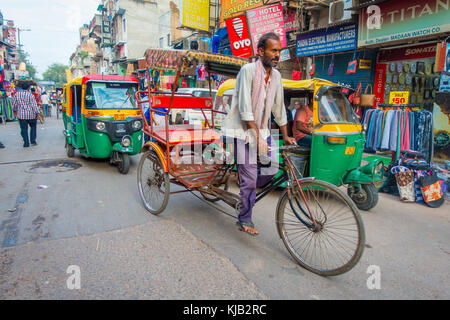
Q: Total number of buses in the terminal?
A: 0